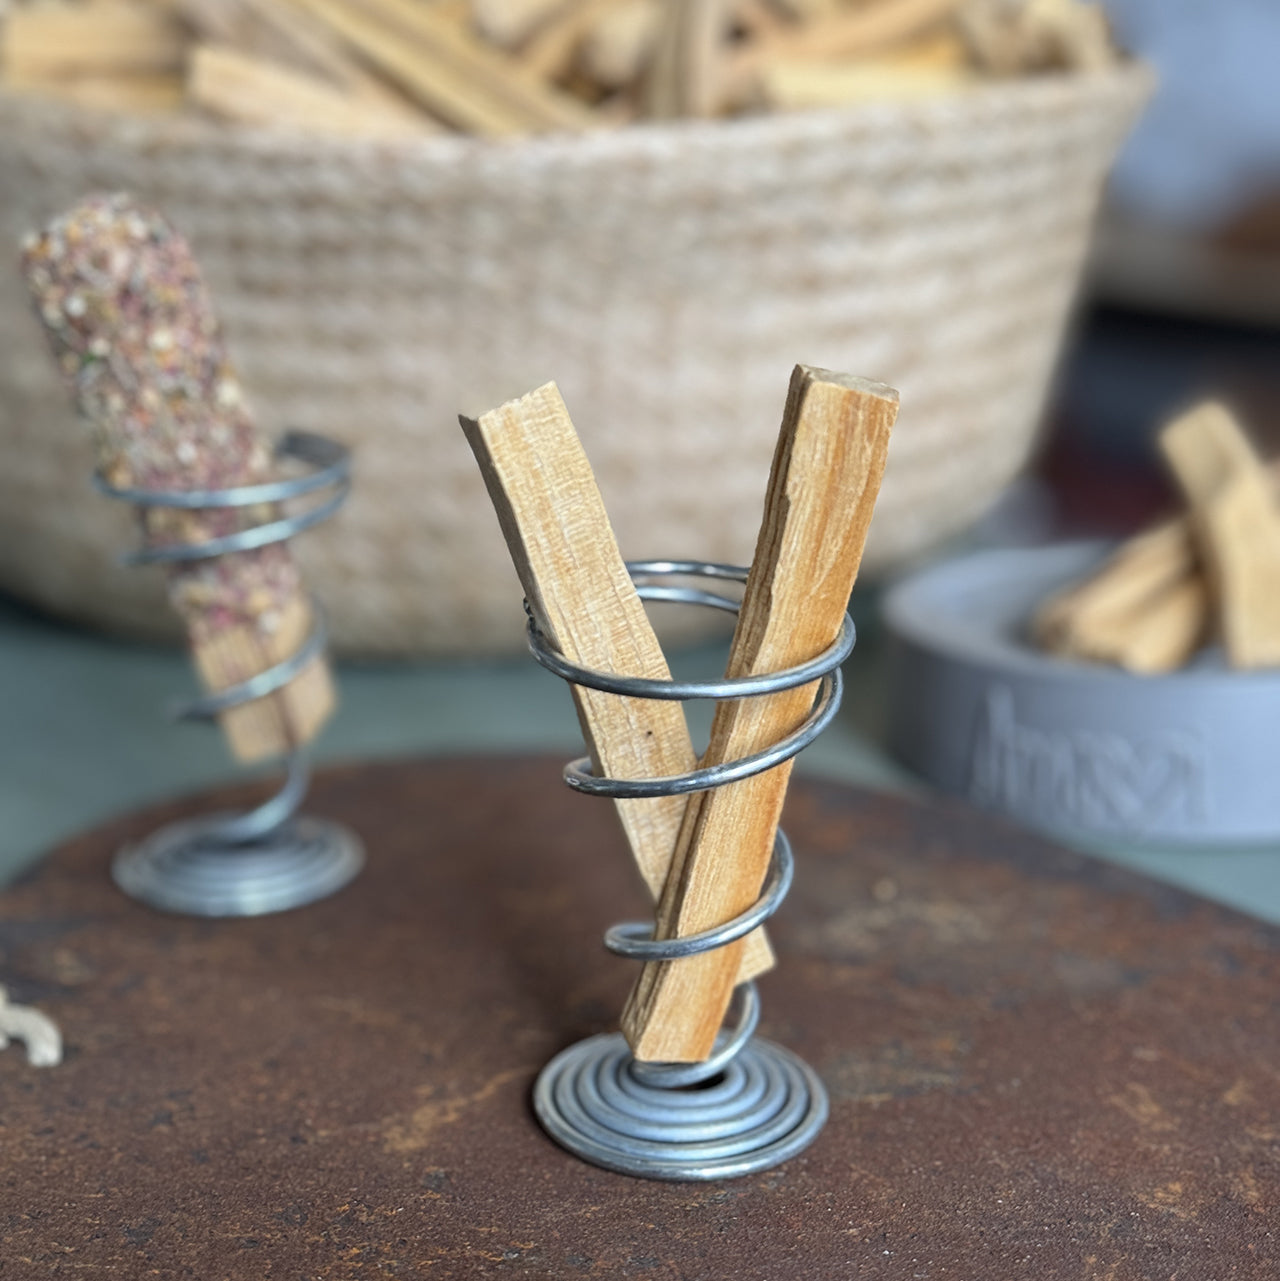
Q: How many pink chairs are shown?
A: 0